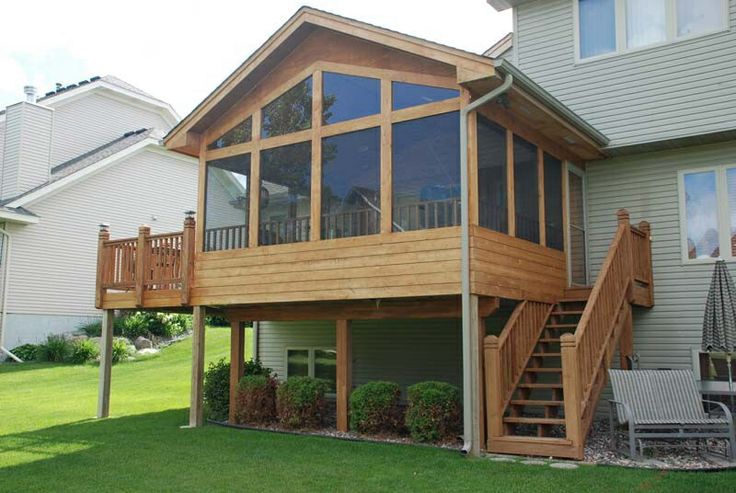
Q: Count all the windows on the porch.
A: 11